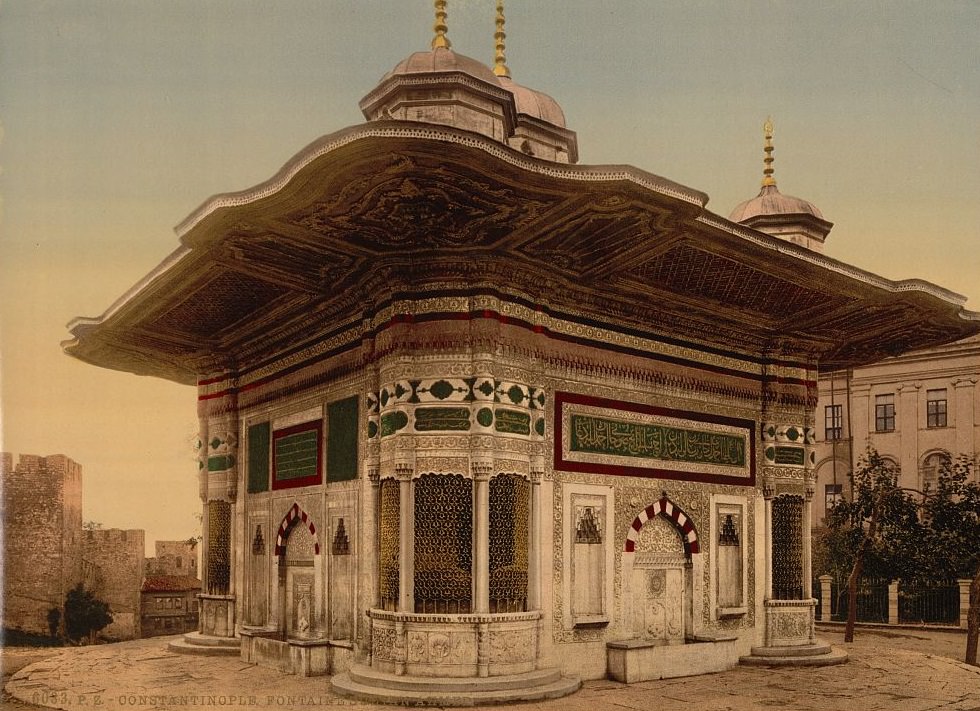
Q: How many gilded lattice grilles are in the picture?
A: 5